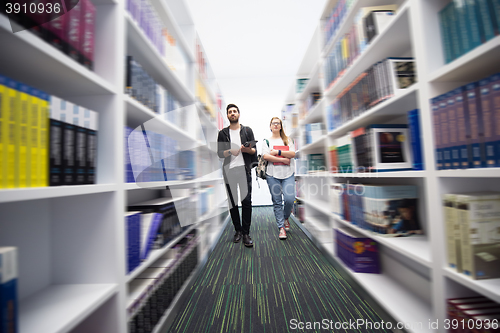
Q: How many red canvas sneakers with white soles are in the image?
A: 2